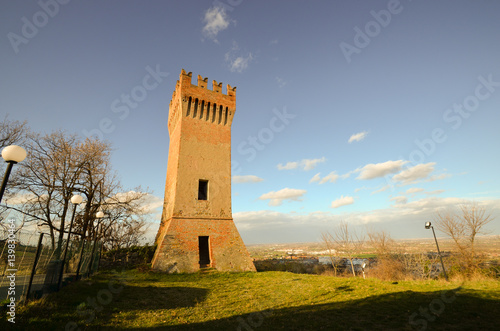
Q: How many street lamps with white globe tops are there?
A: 3